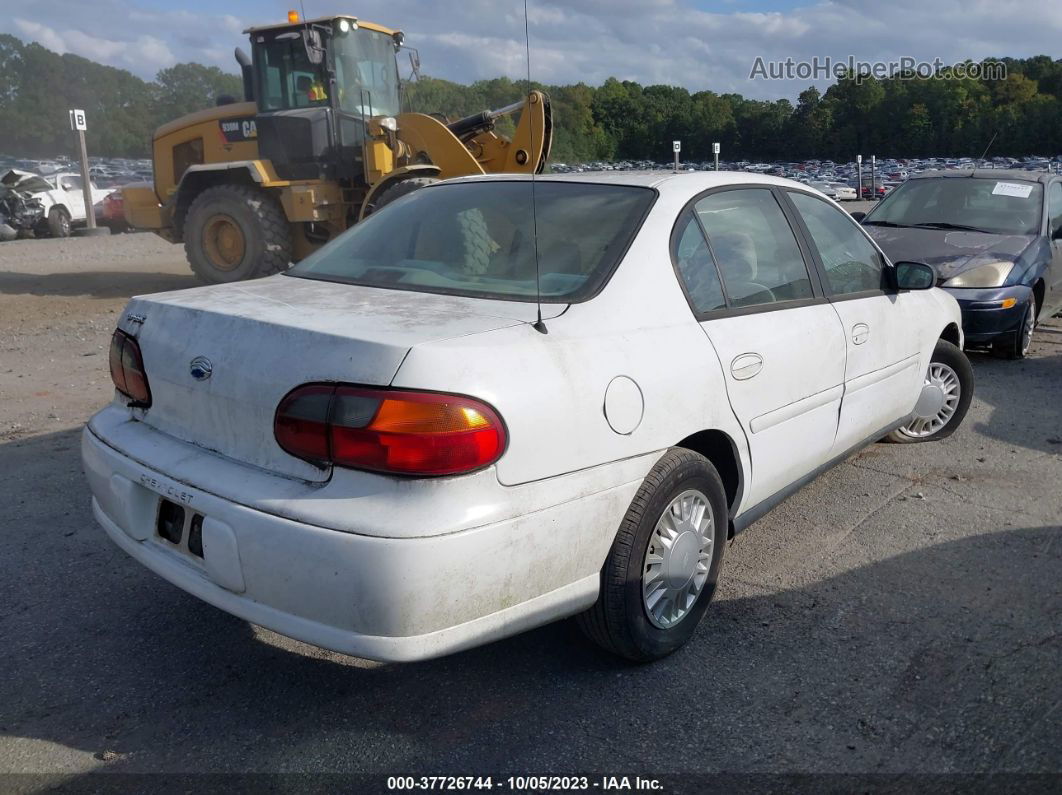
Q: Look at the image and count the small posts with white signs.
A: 5